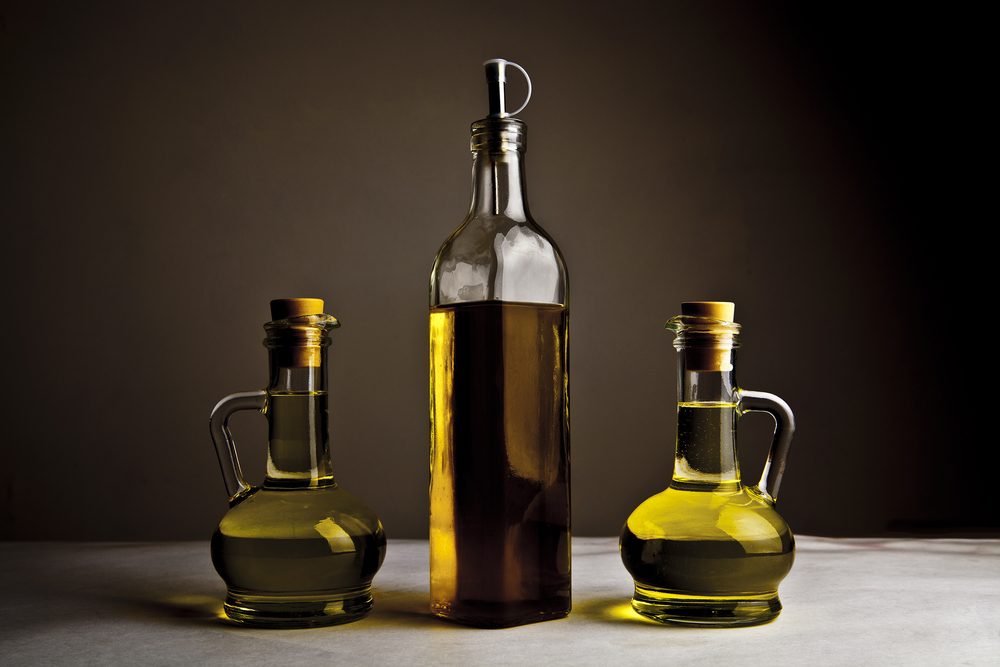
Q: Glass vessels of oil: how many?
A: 3